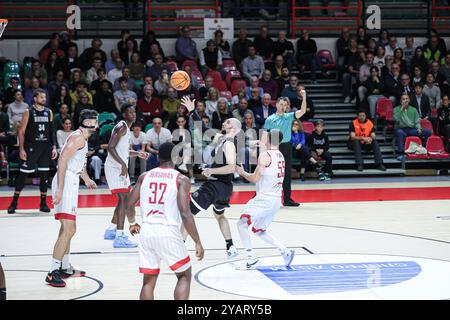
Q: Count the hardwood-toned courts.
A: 1